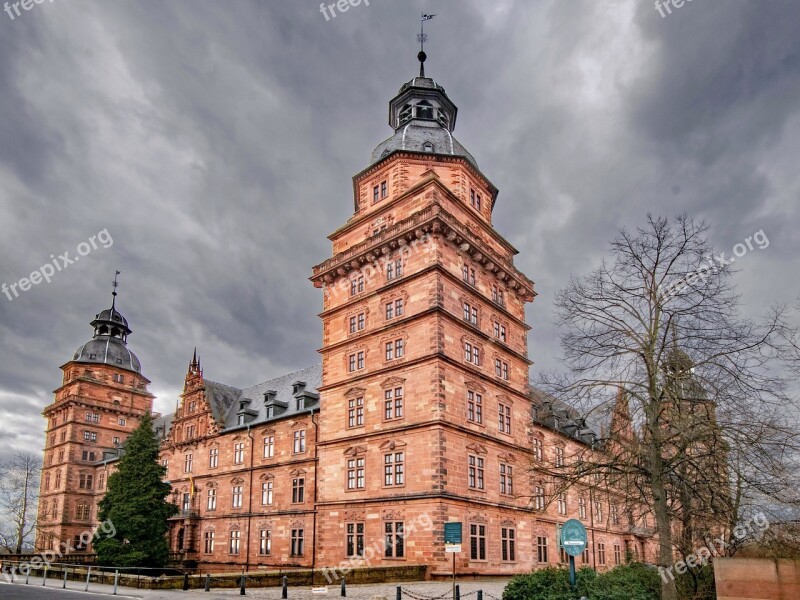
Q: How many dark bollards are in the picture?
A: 8